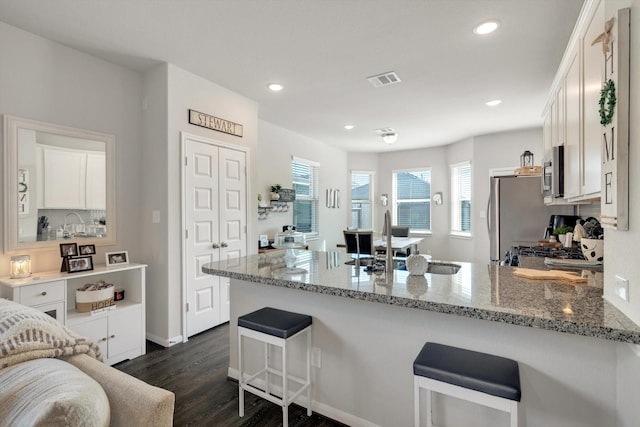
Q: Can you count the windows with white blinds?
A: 4